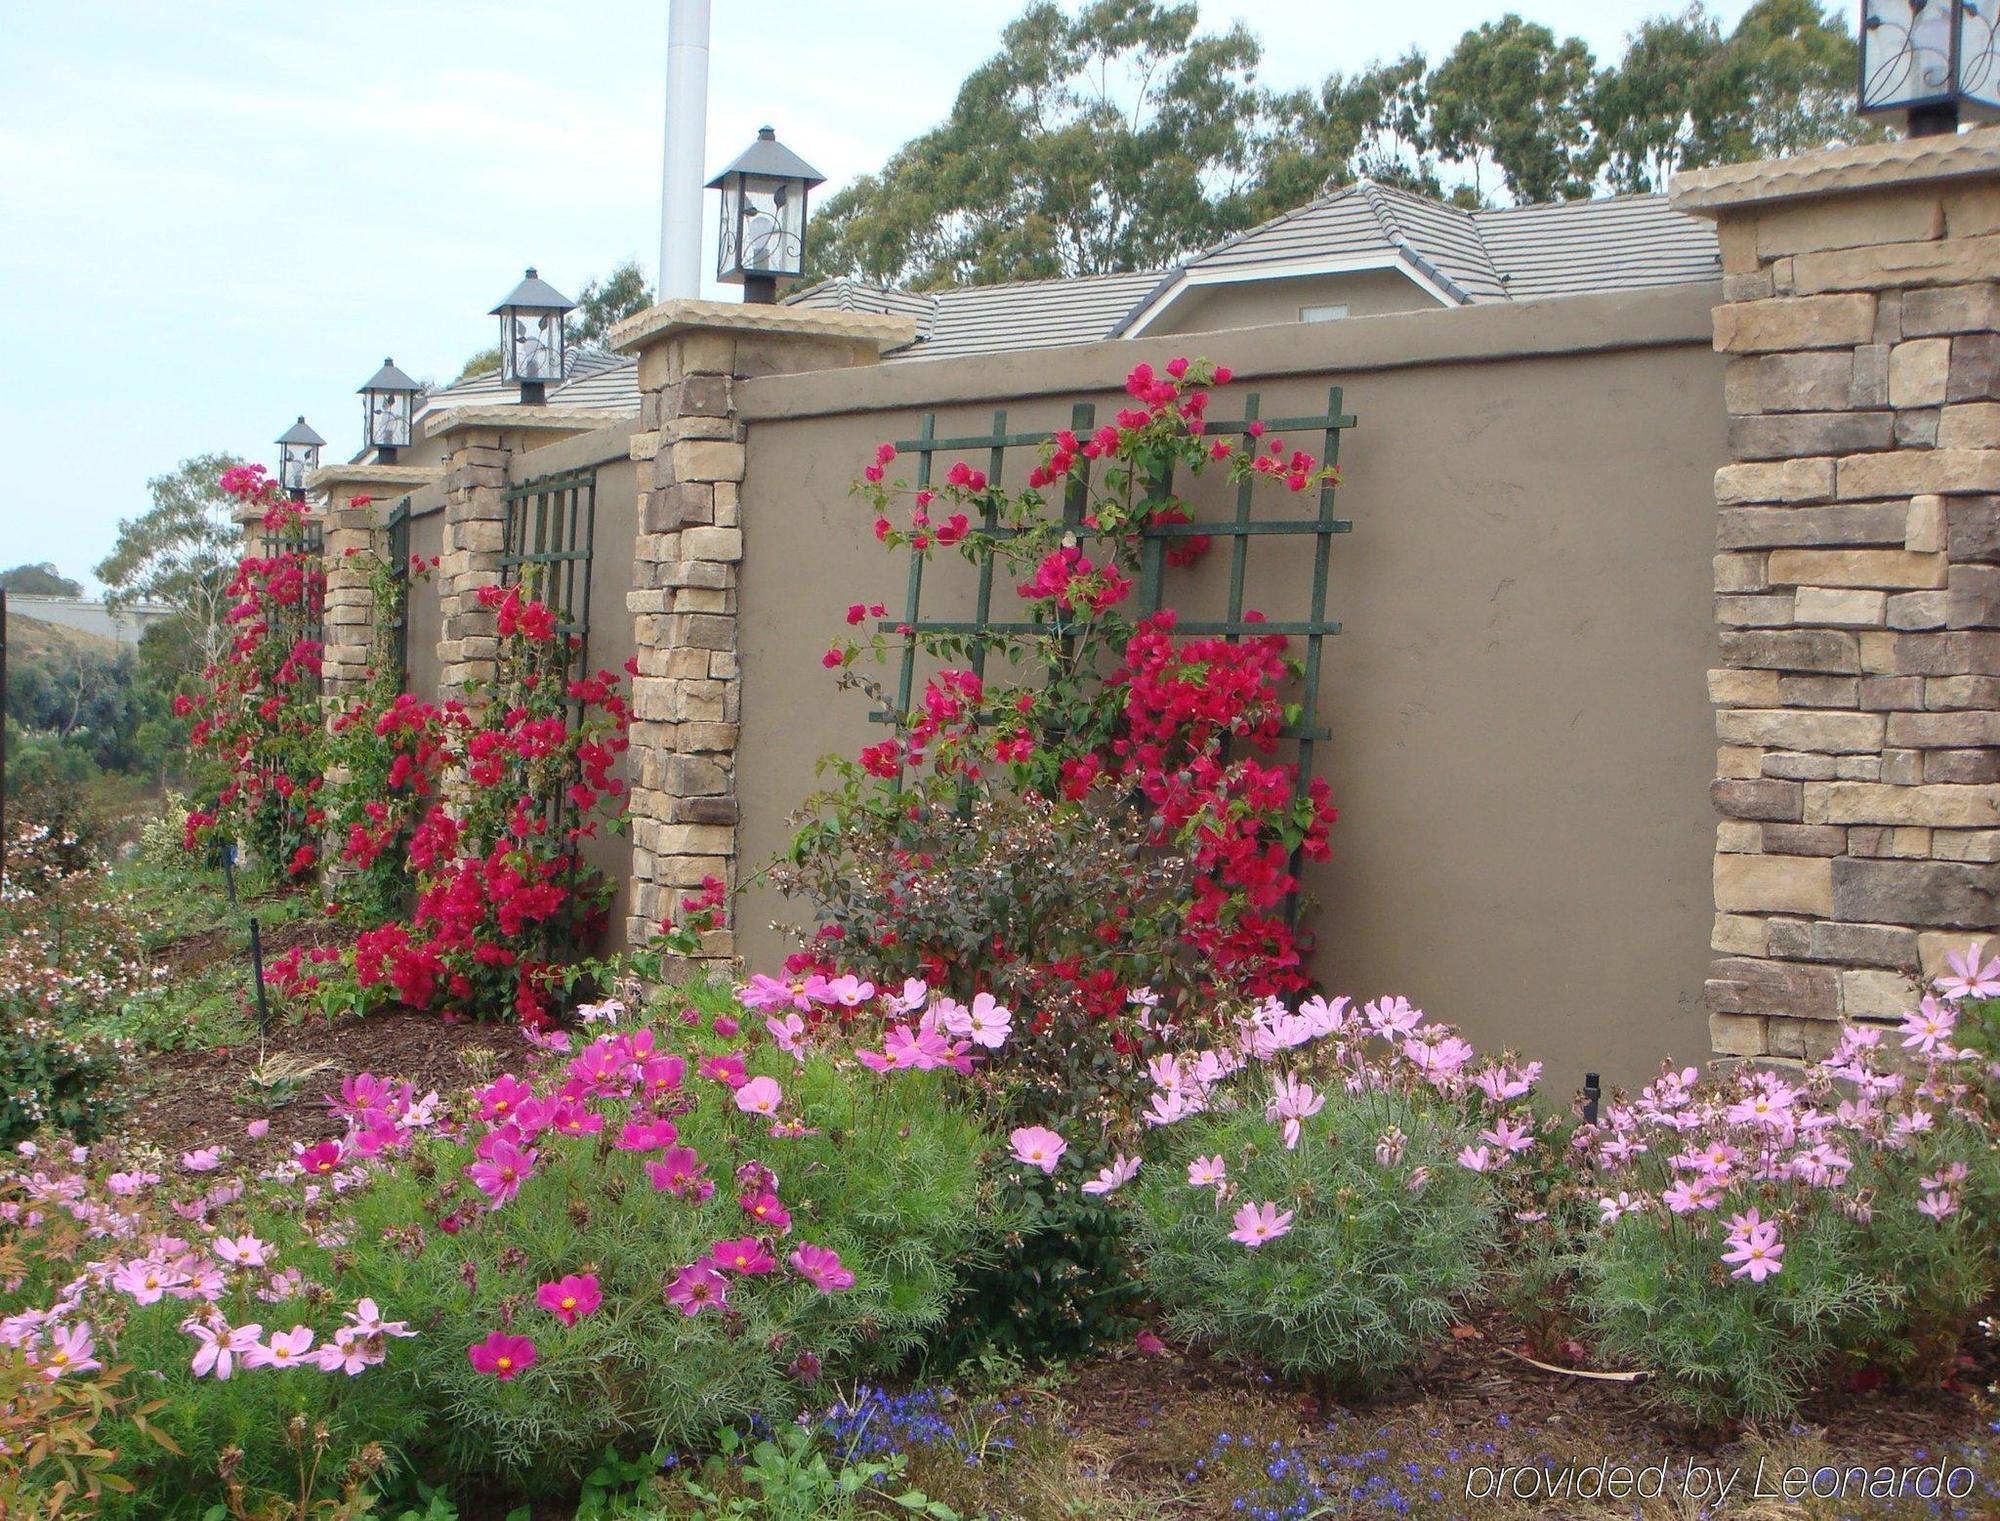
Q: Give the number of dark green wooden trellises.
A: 4